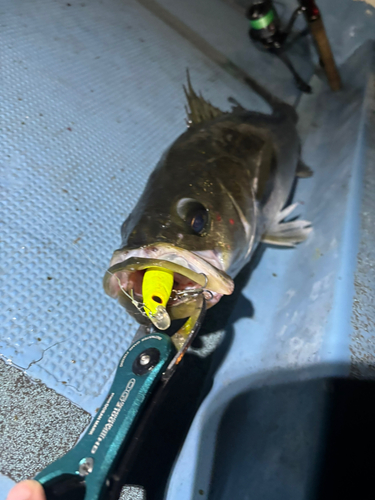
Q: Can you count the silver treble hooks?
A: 1